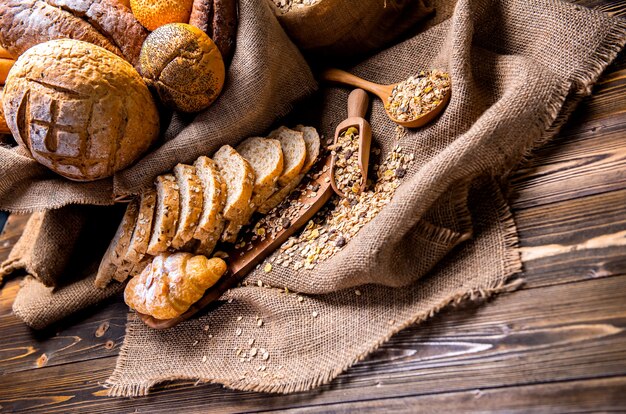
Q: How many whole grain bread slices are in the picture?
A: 9